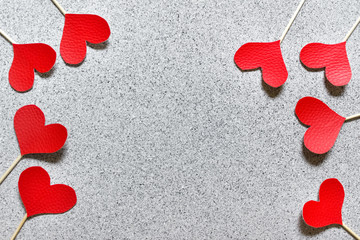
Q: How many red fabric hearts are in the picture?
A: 8